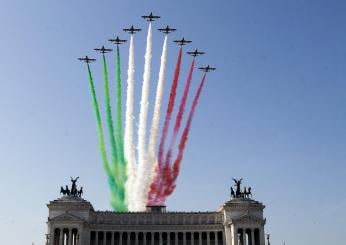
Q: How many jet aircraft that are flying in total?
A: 9